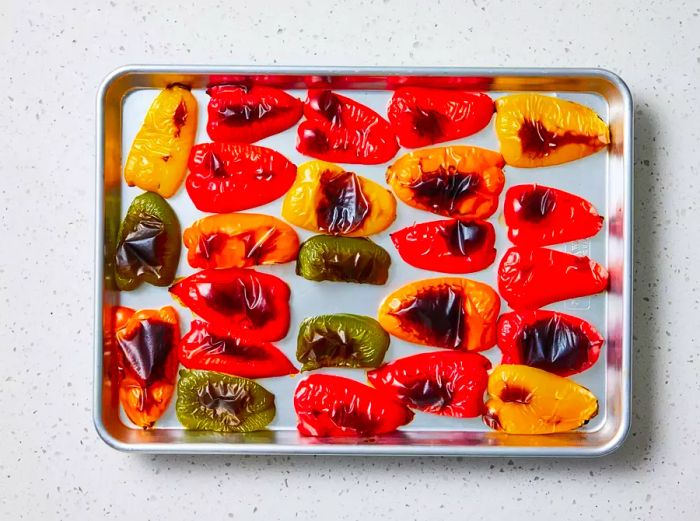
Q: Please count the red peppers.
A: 12